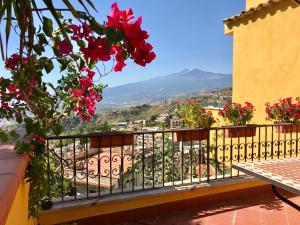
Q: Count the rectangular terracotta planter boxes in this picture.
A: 4